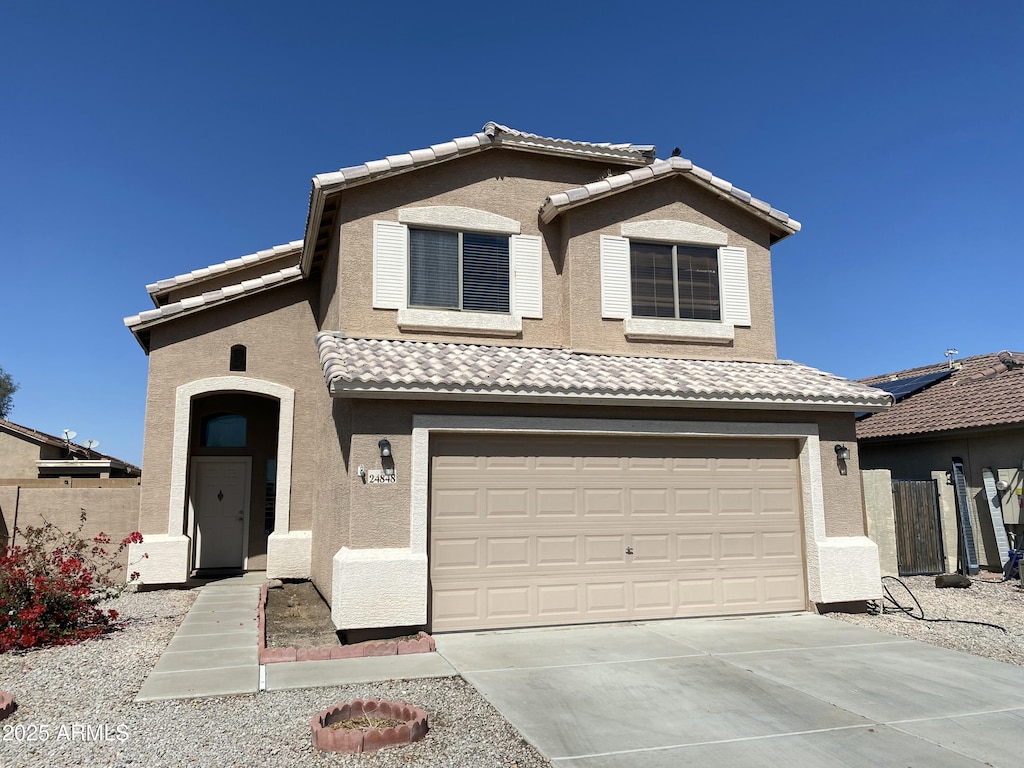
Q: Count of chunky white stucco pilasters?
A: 4